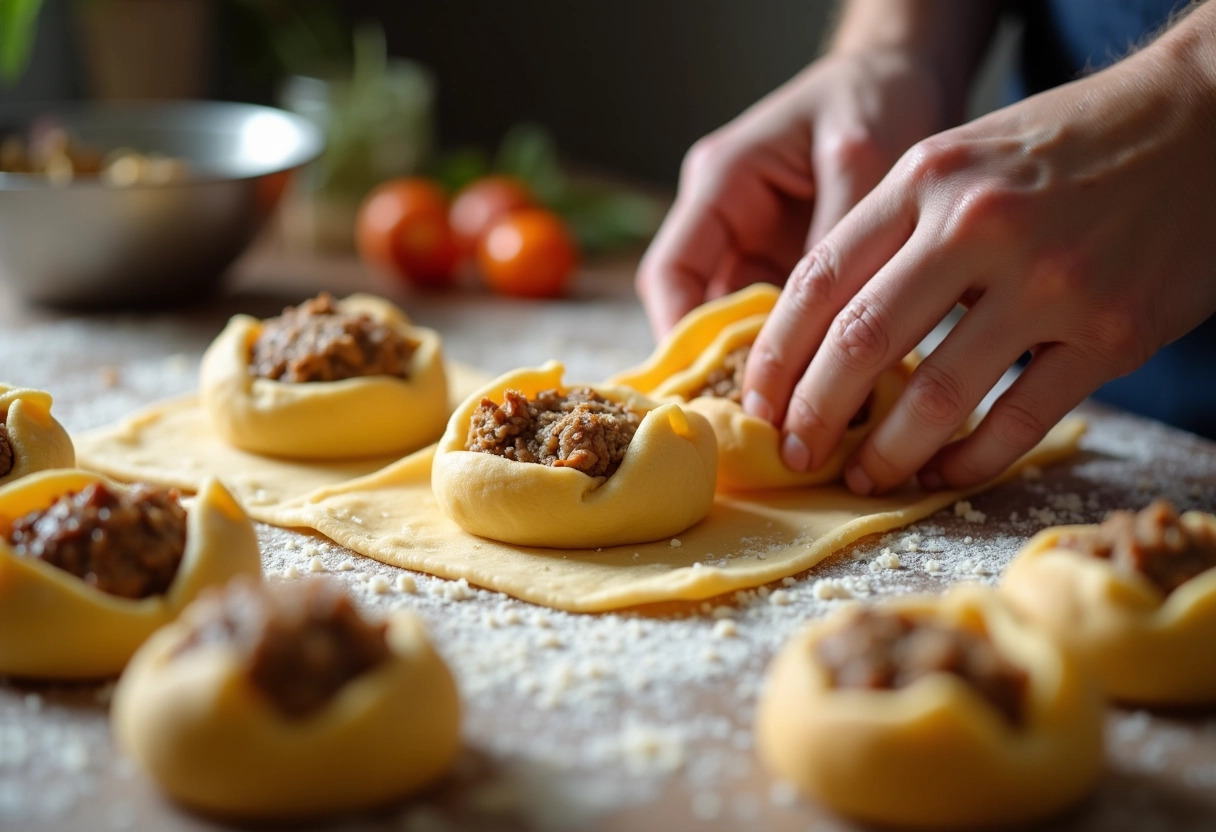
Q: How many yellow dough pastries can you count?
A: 8